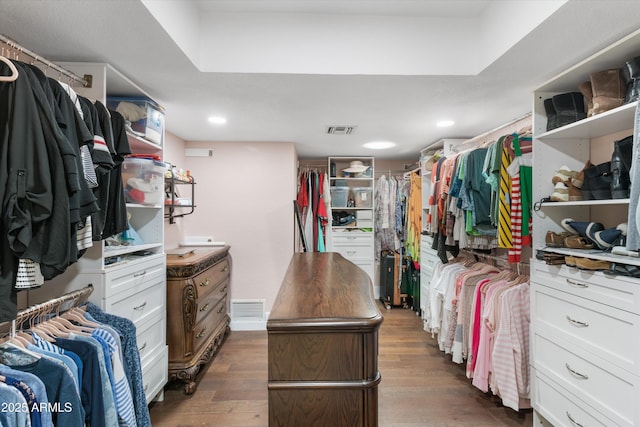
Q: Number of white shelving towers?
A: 4